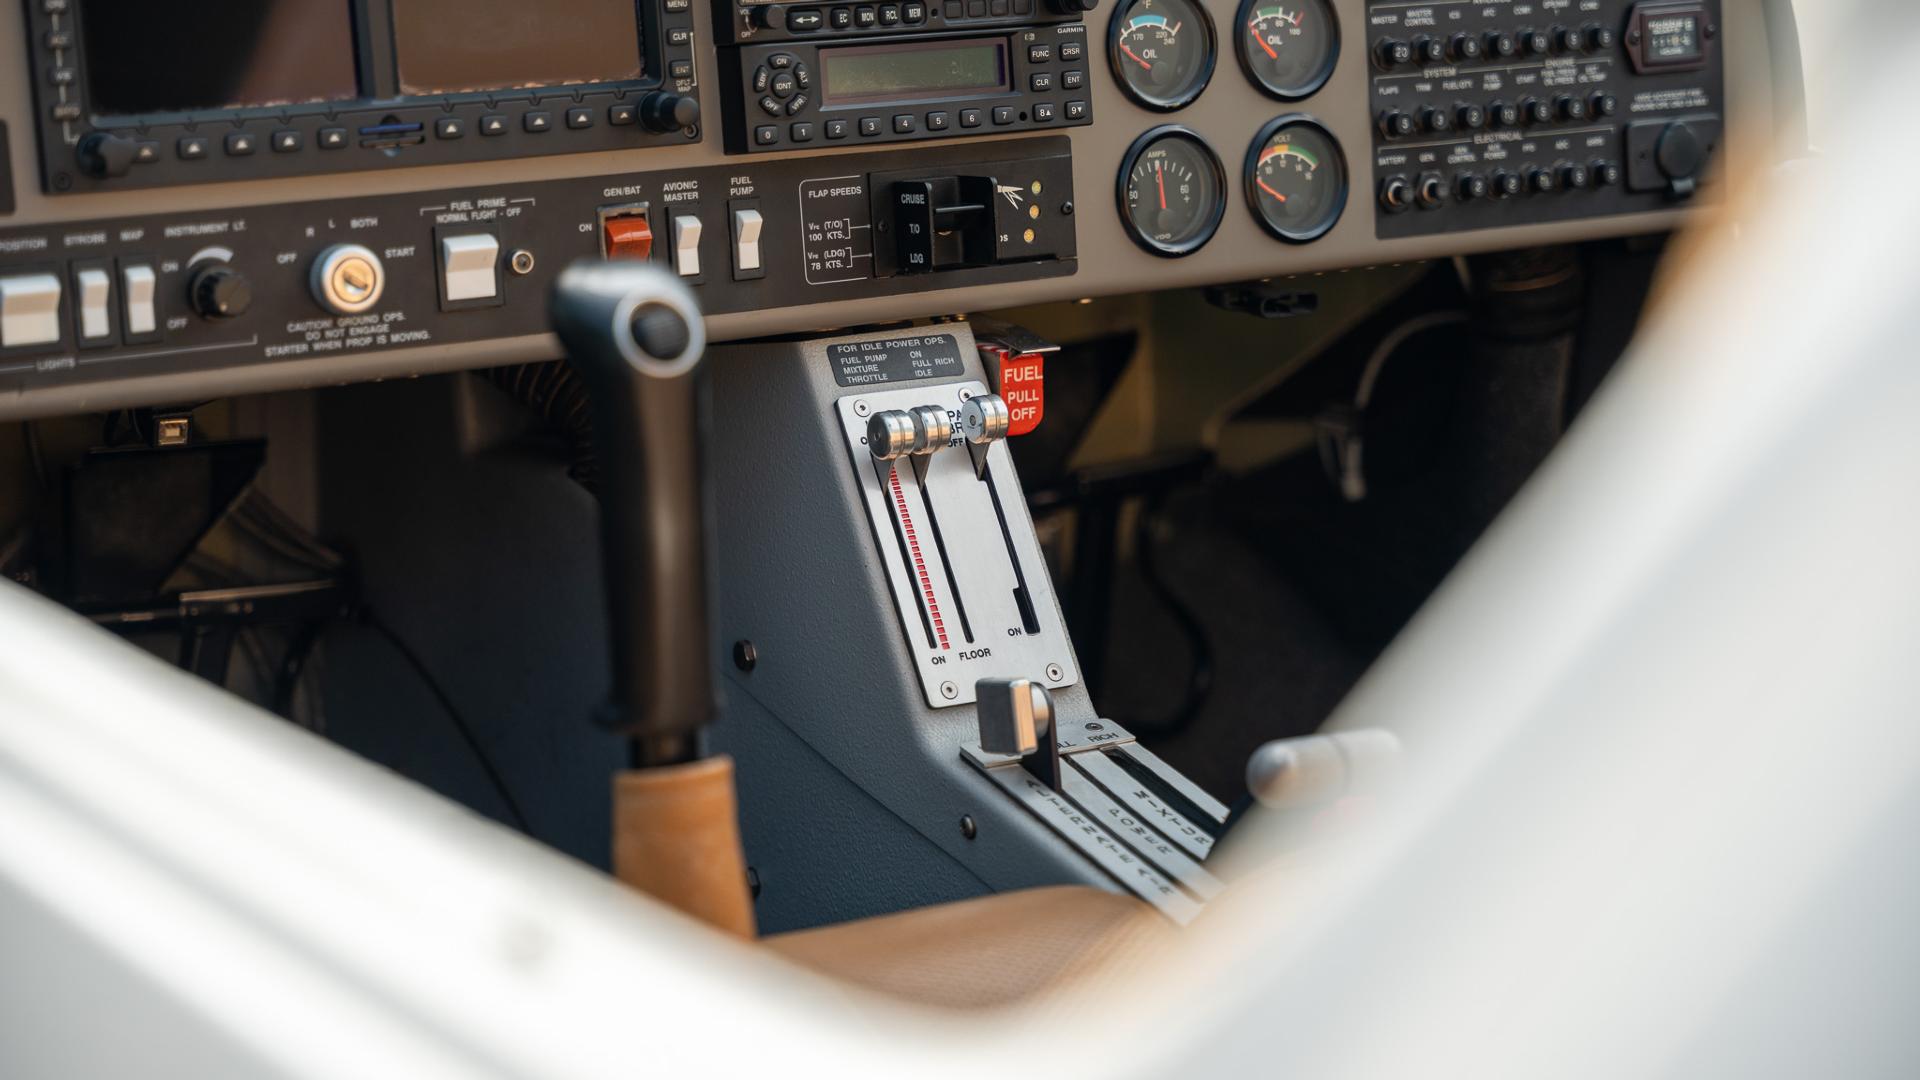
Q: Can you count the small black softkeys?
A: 10